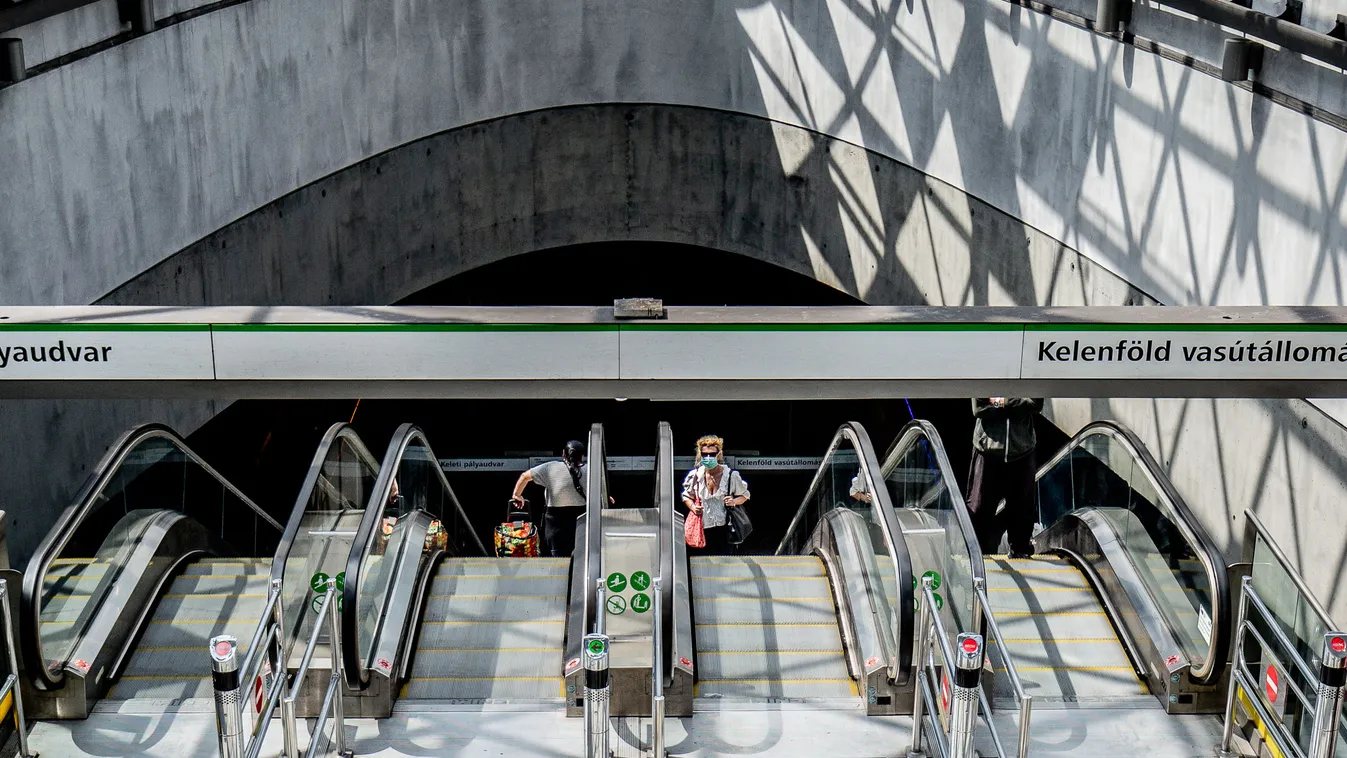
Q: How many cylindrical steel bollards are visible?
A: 4